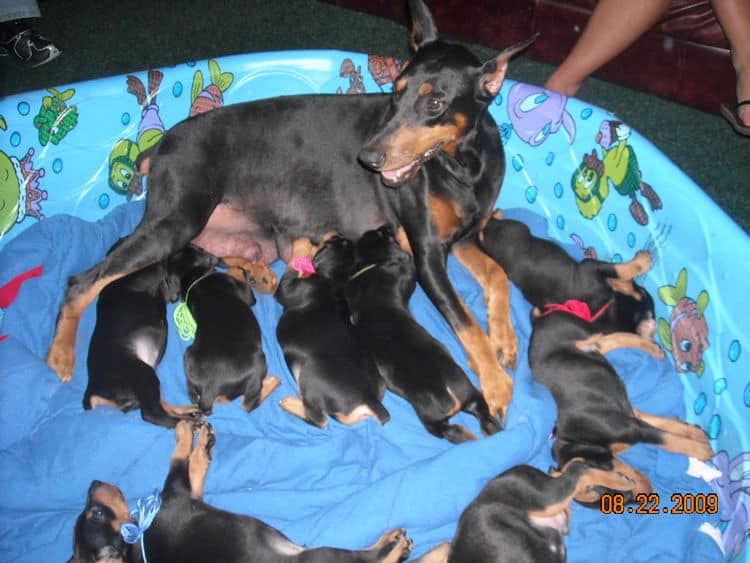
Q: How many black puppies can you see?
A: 8